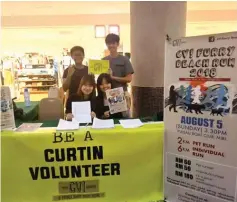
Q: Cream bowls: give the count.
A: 0